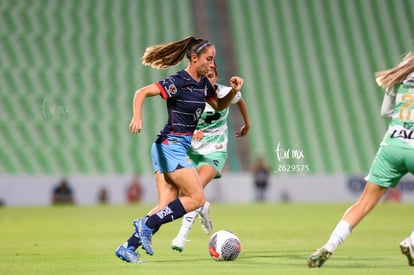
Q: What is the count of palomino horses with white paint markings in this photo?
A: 0